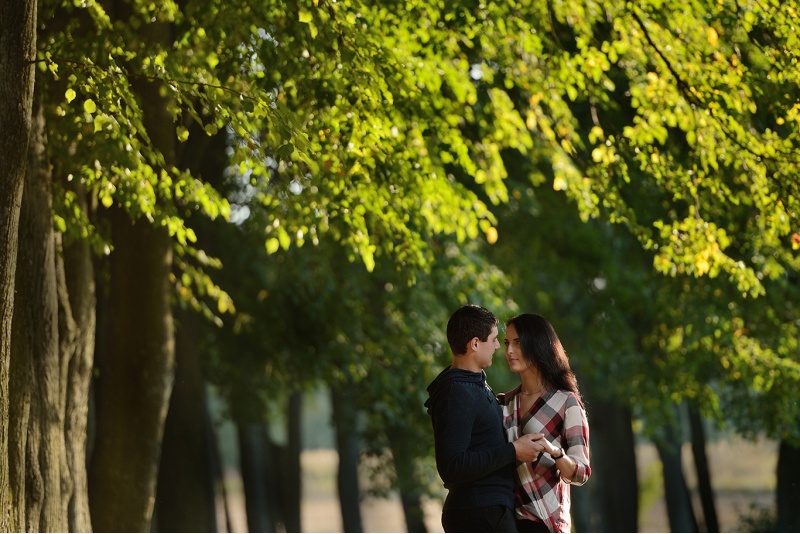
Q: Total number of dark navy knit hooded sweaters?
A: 1